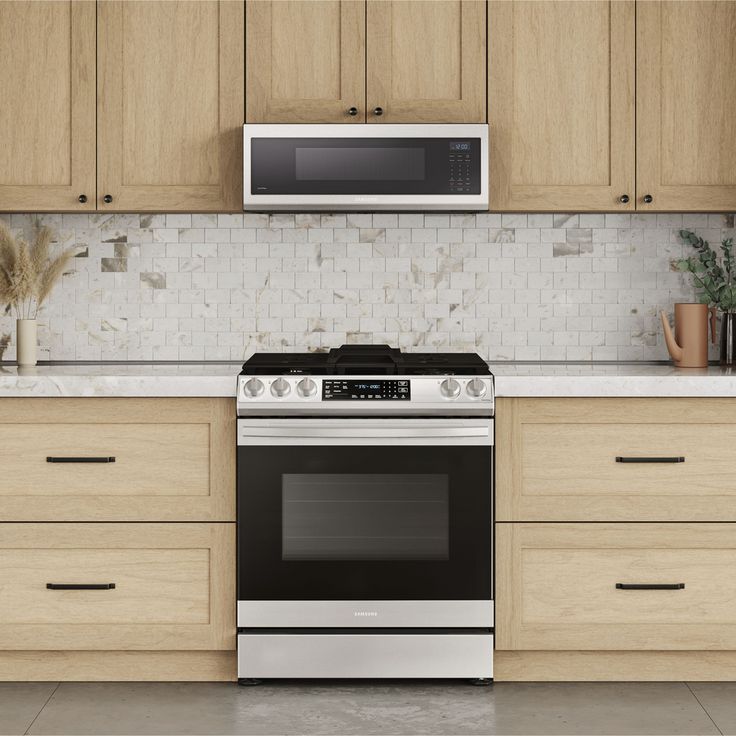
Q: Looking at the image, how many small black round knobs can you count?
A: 6